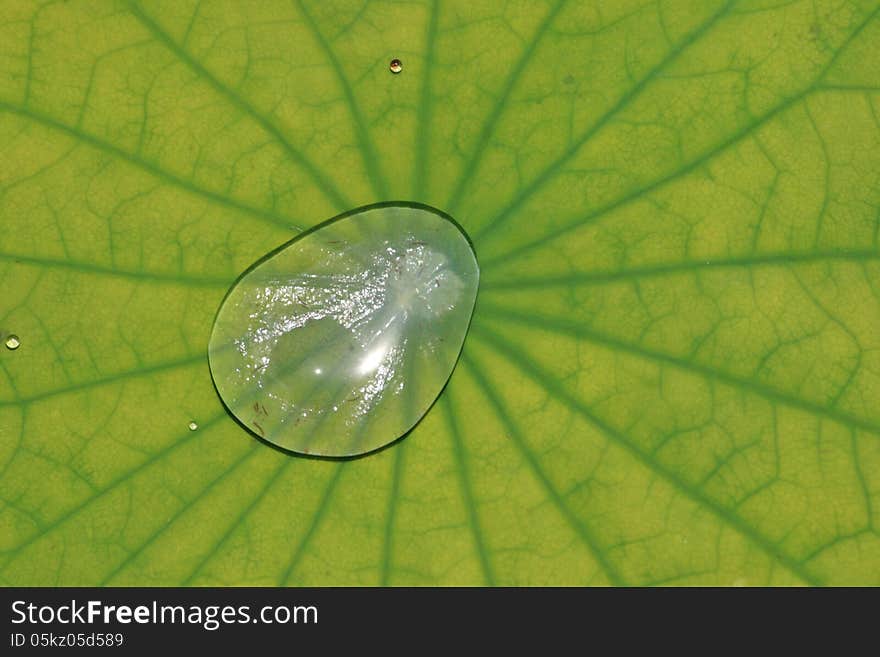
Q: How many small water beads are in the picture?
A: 3